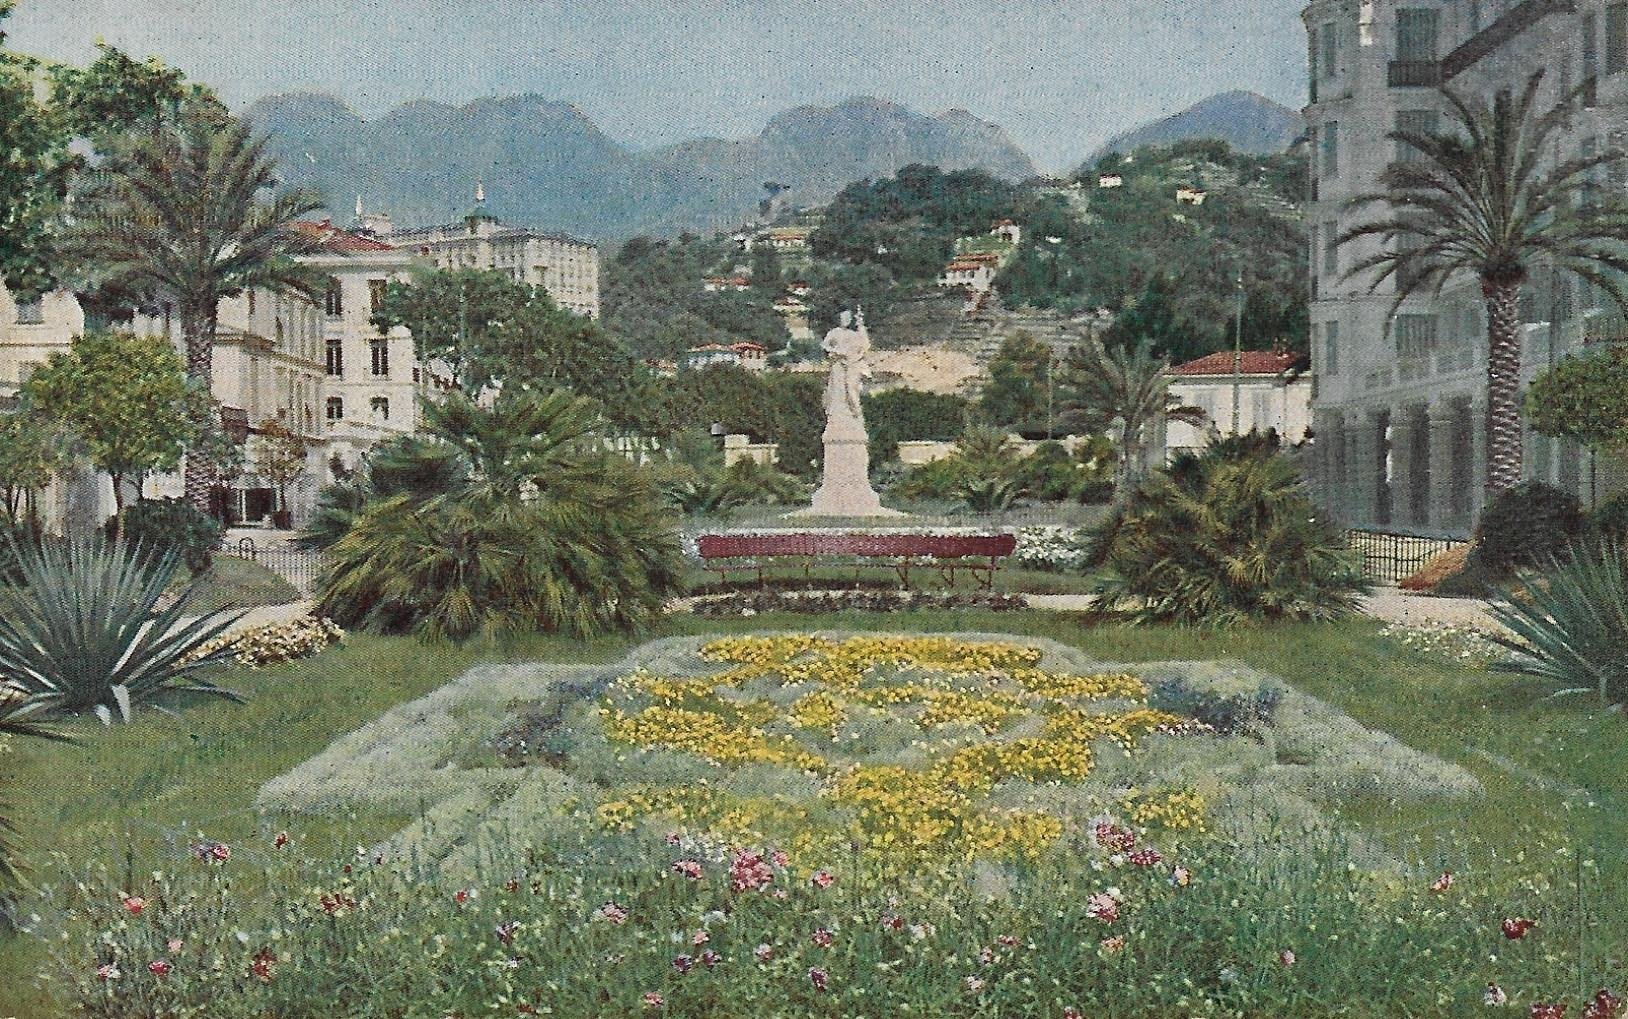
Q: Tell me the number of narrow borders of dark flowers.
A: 1